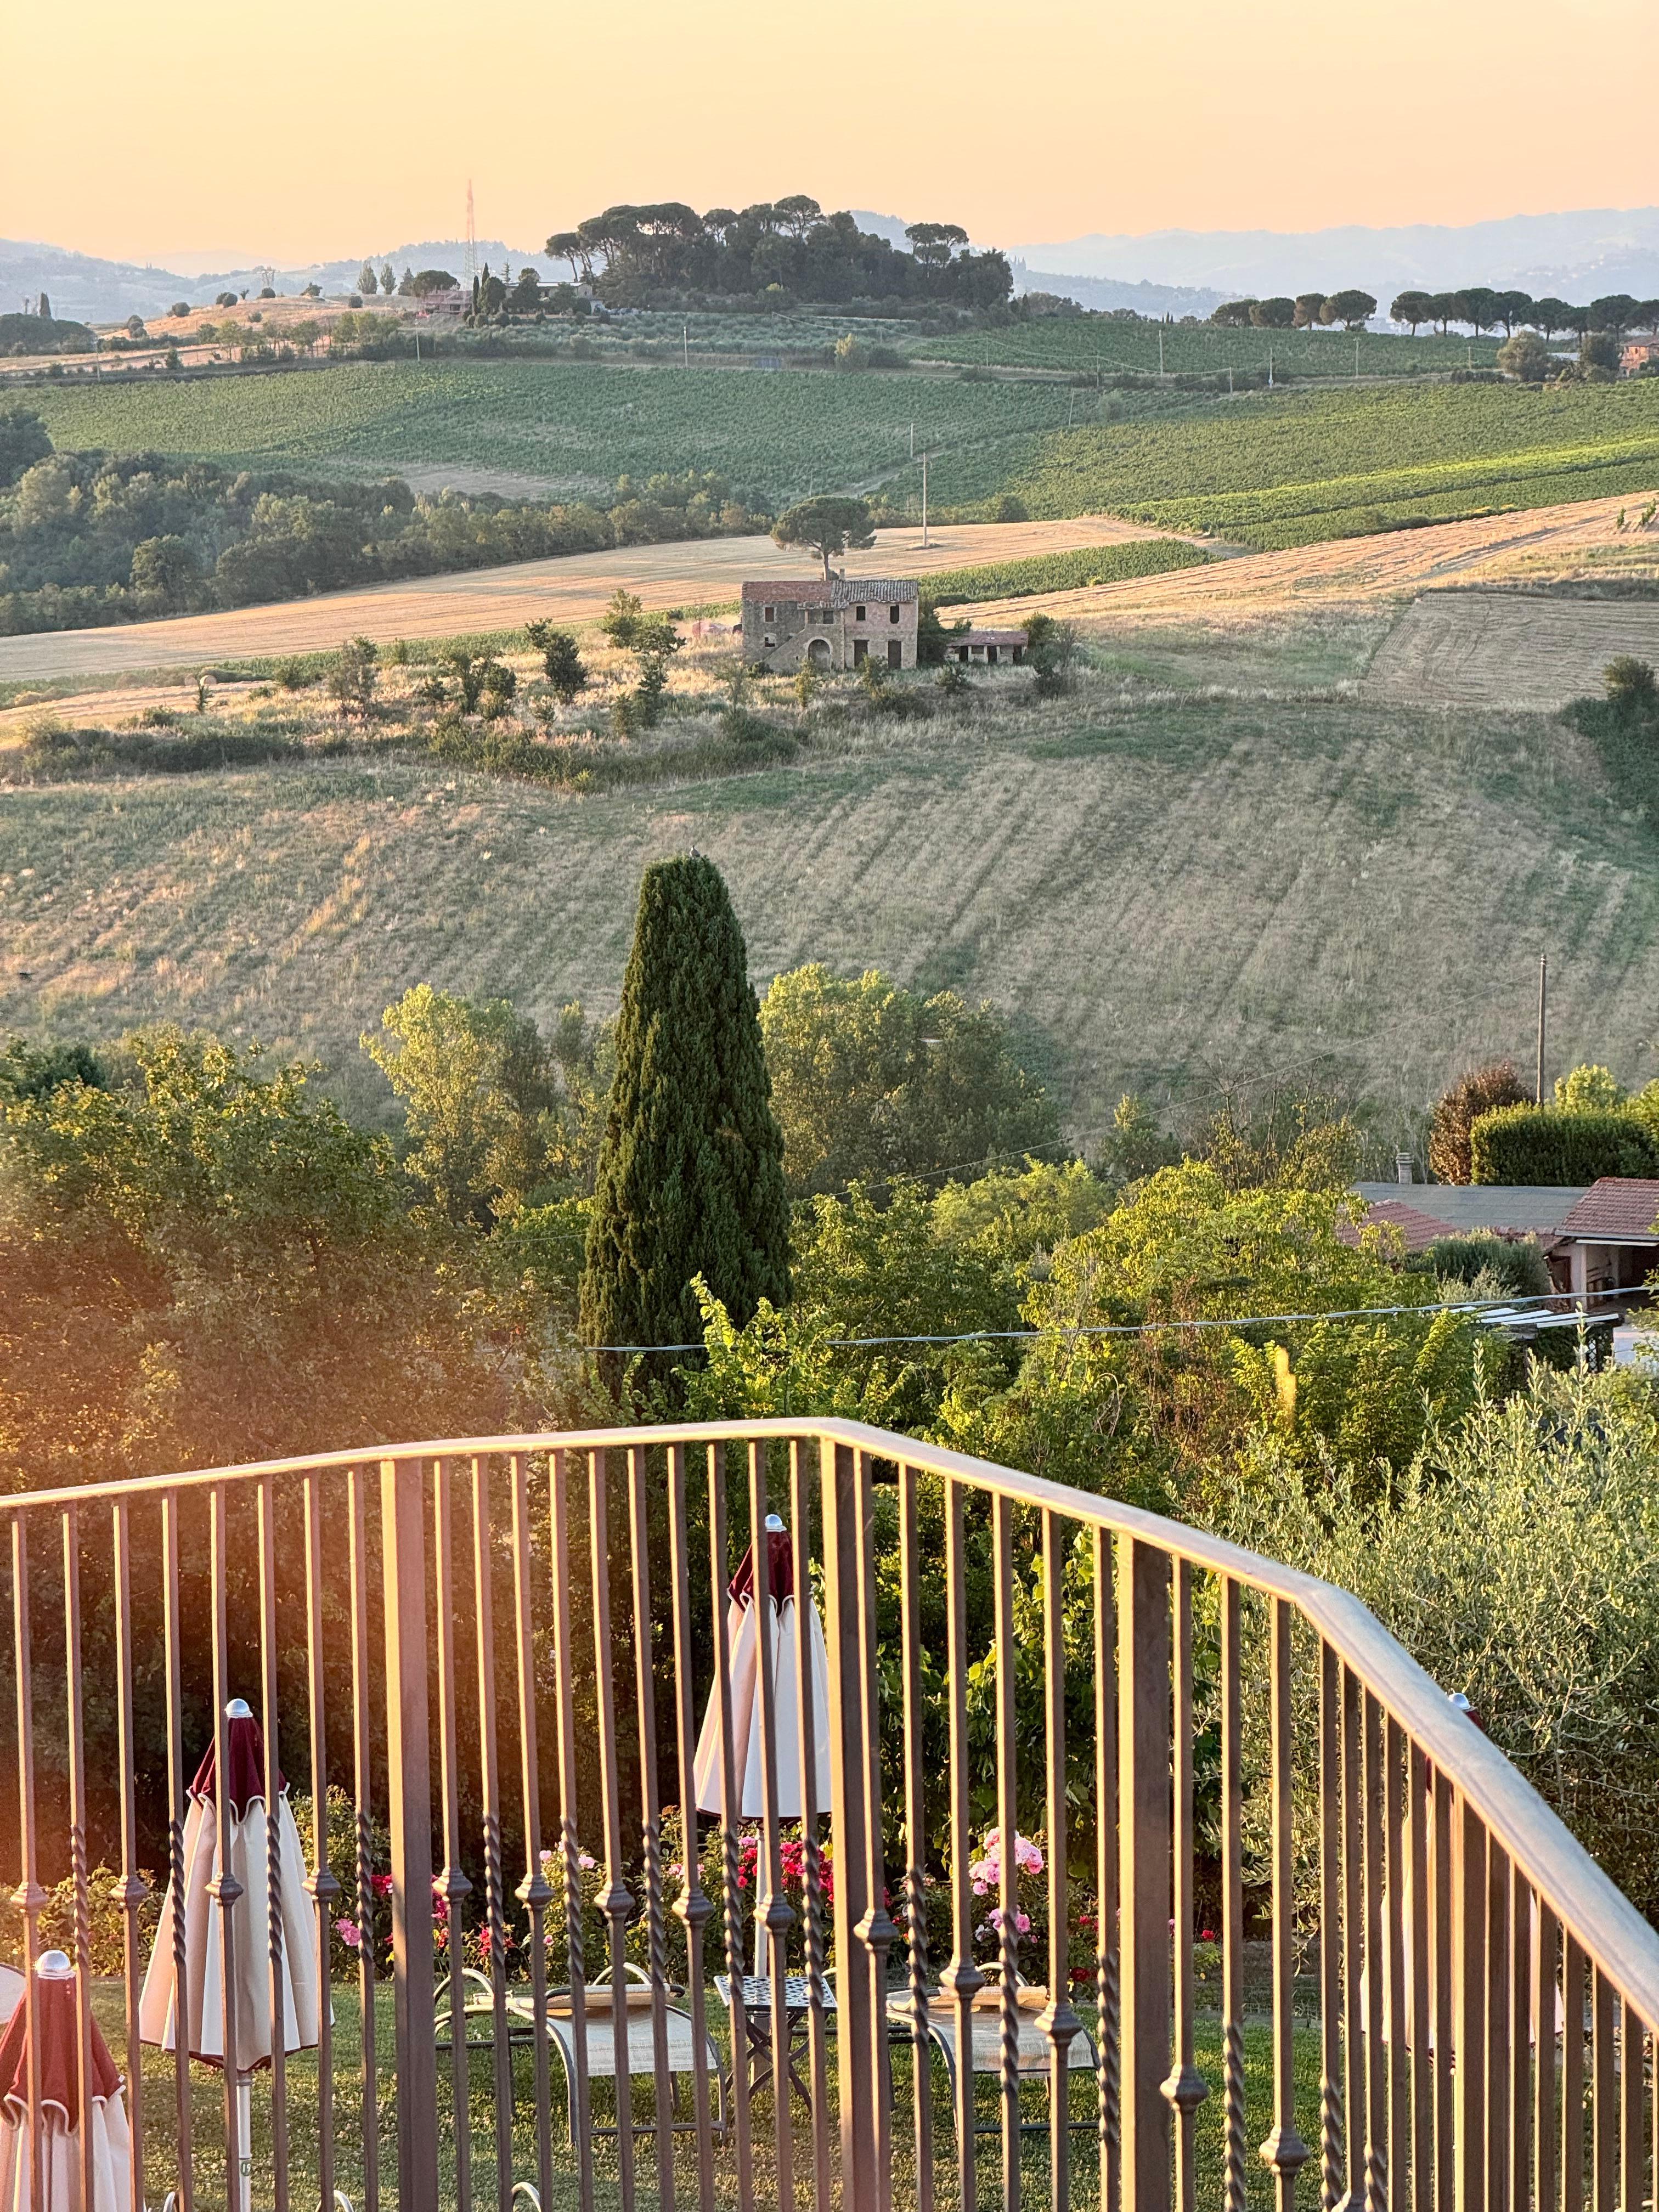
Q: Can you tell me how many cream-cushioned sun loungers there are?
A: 2